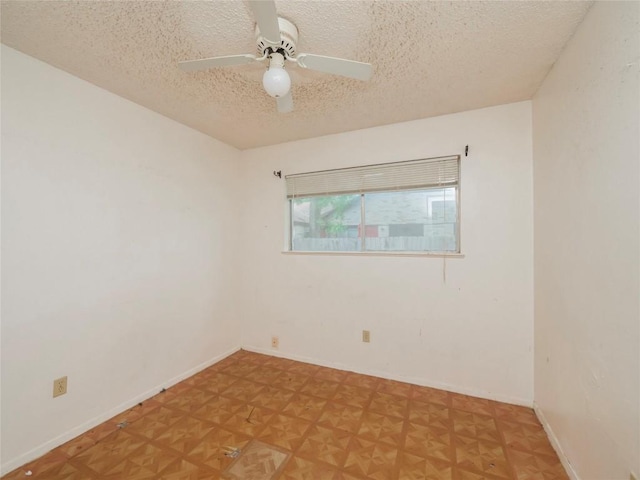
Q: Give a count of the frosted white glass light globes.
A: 1